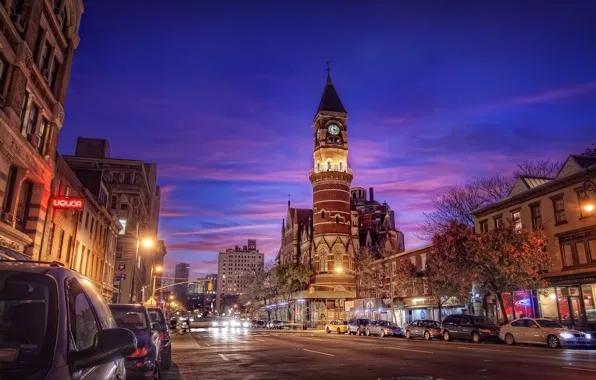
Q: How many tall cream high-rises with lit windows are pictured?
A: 1